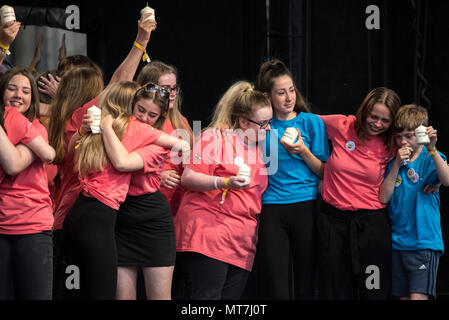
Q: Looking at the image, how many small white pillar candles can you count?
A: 6